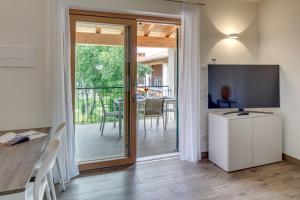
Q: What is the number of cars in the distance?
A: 0